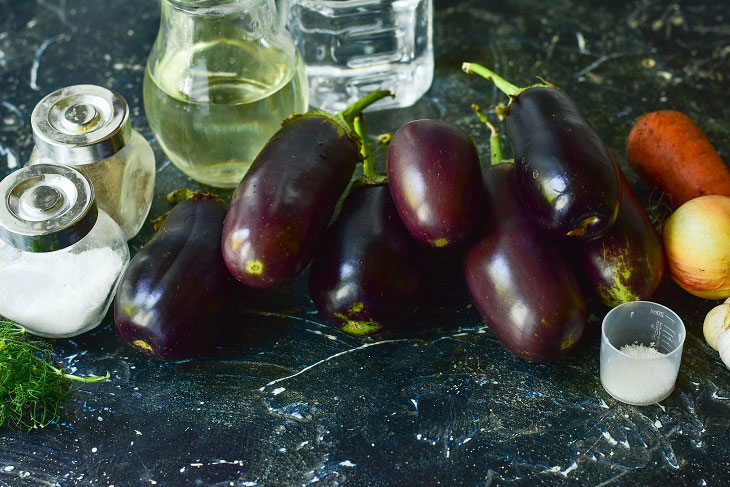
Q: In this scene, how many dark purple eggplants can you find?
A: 7